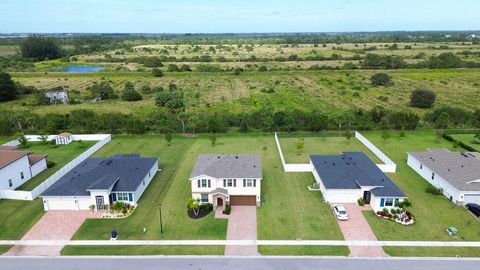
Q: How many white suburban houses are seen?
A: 5